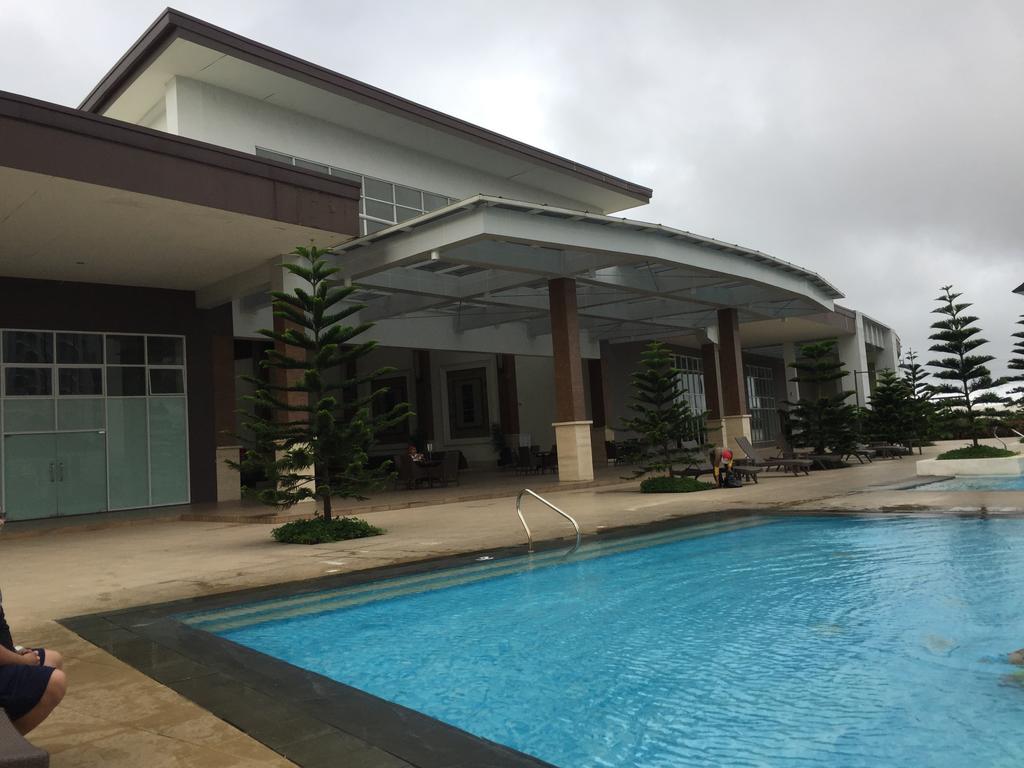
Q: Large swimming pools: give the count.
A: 1